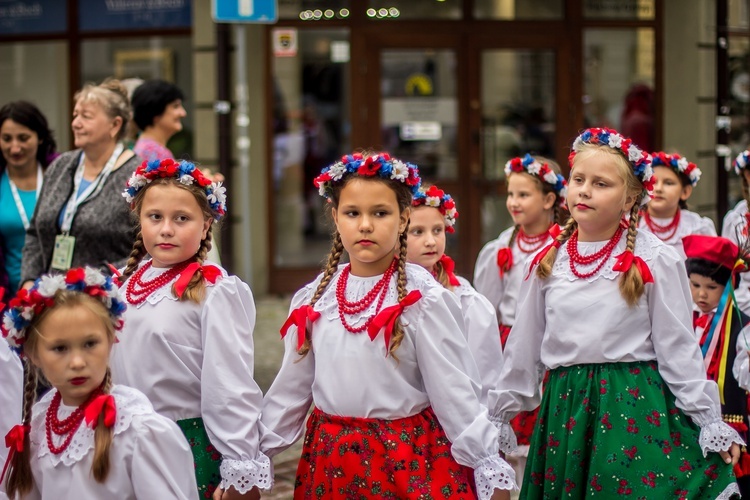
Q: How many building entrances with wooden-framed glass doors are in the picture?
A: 1